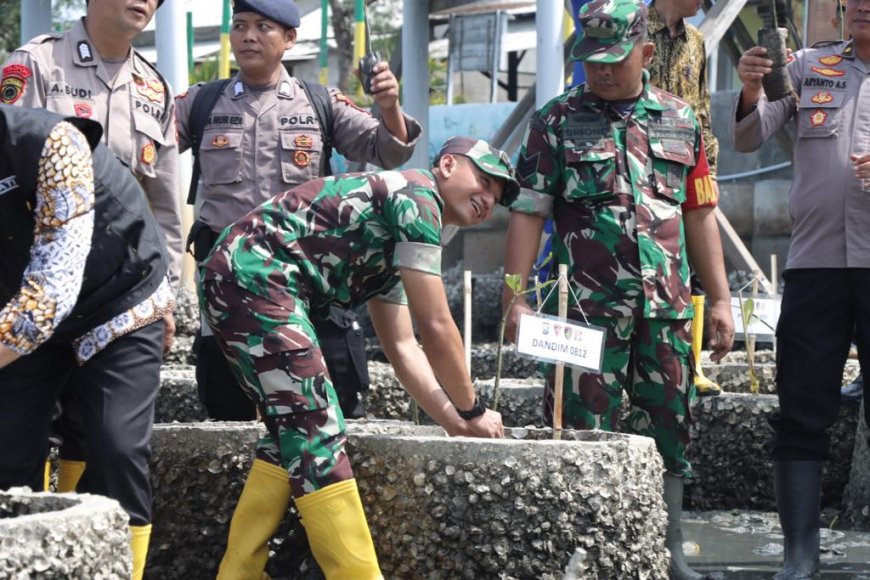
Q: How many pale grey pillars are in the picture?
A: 4